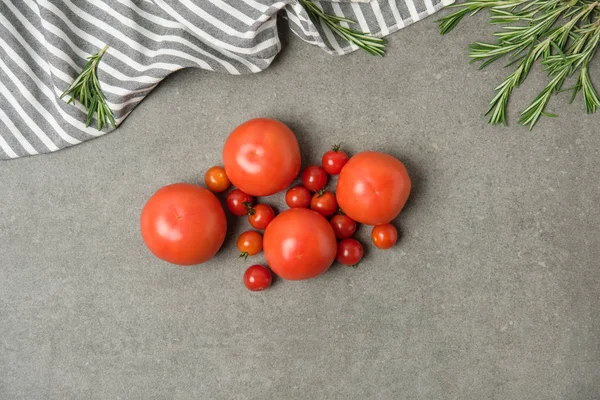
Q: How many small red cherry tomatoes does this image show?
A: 12